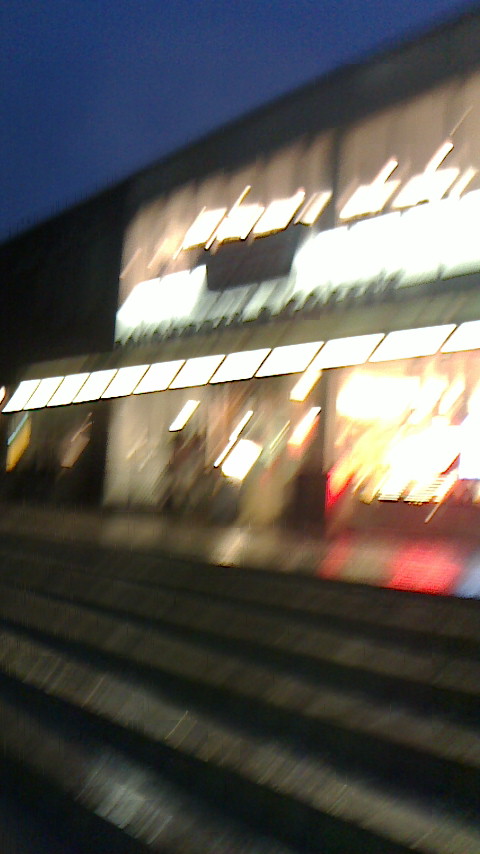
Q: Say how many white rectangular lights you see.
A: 12